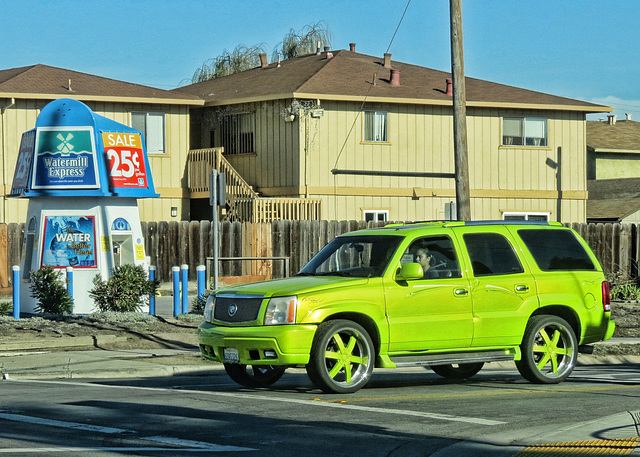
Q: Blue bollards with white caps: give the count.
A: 6